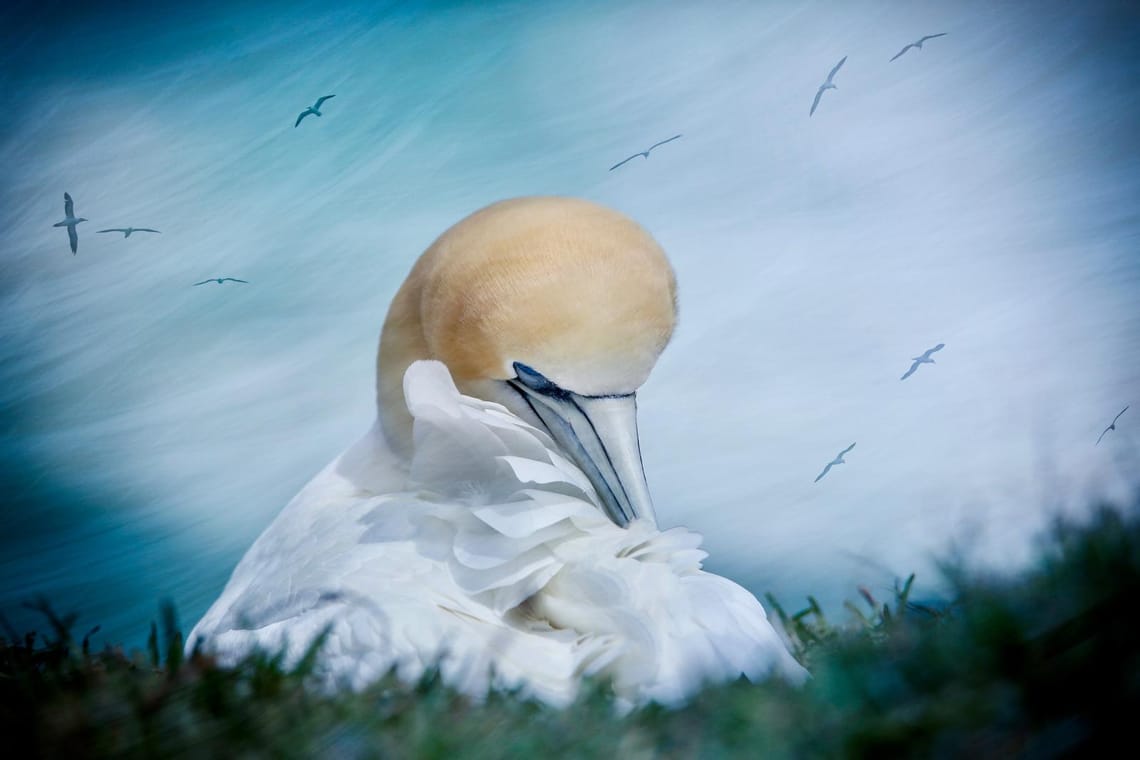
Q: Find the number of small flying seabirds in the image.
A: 10